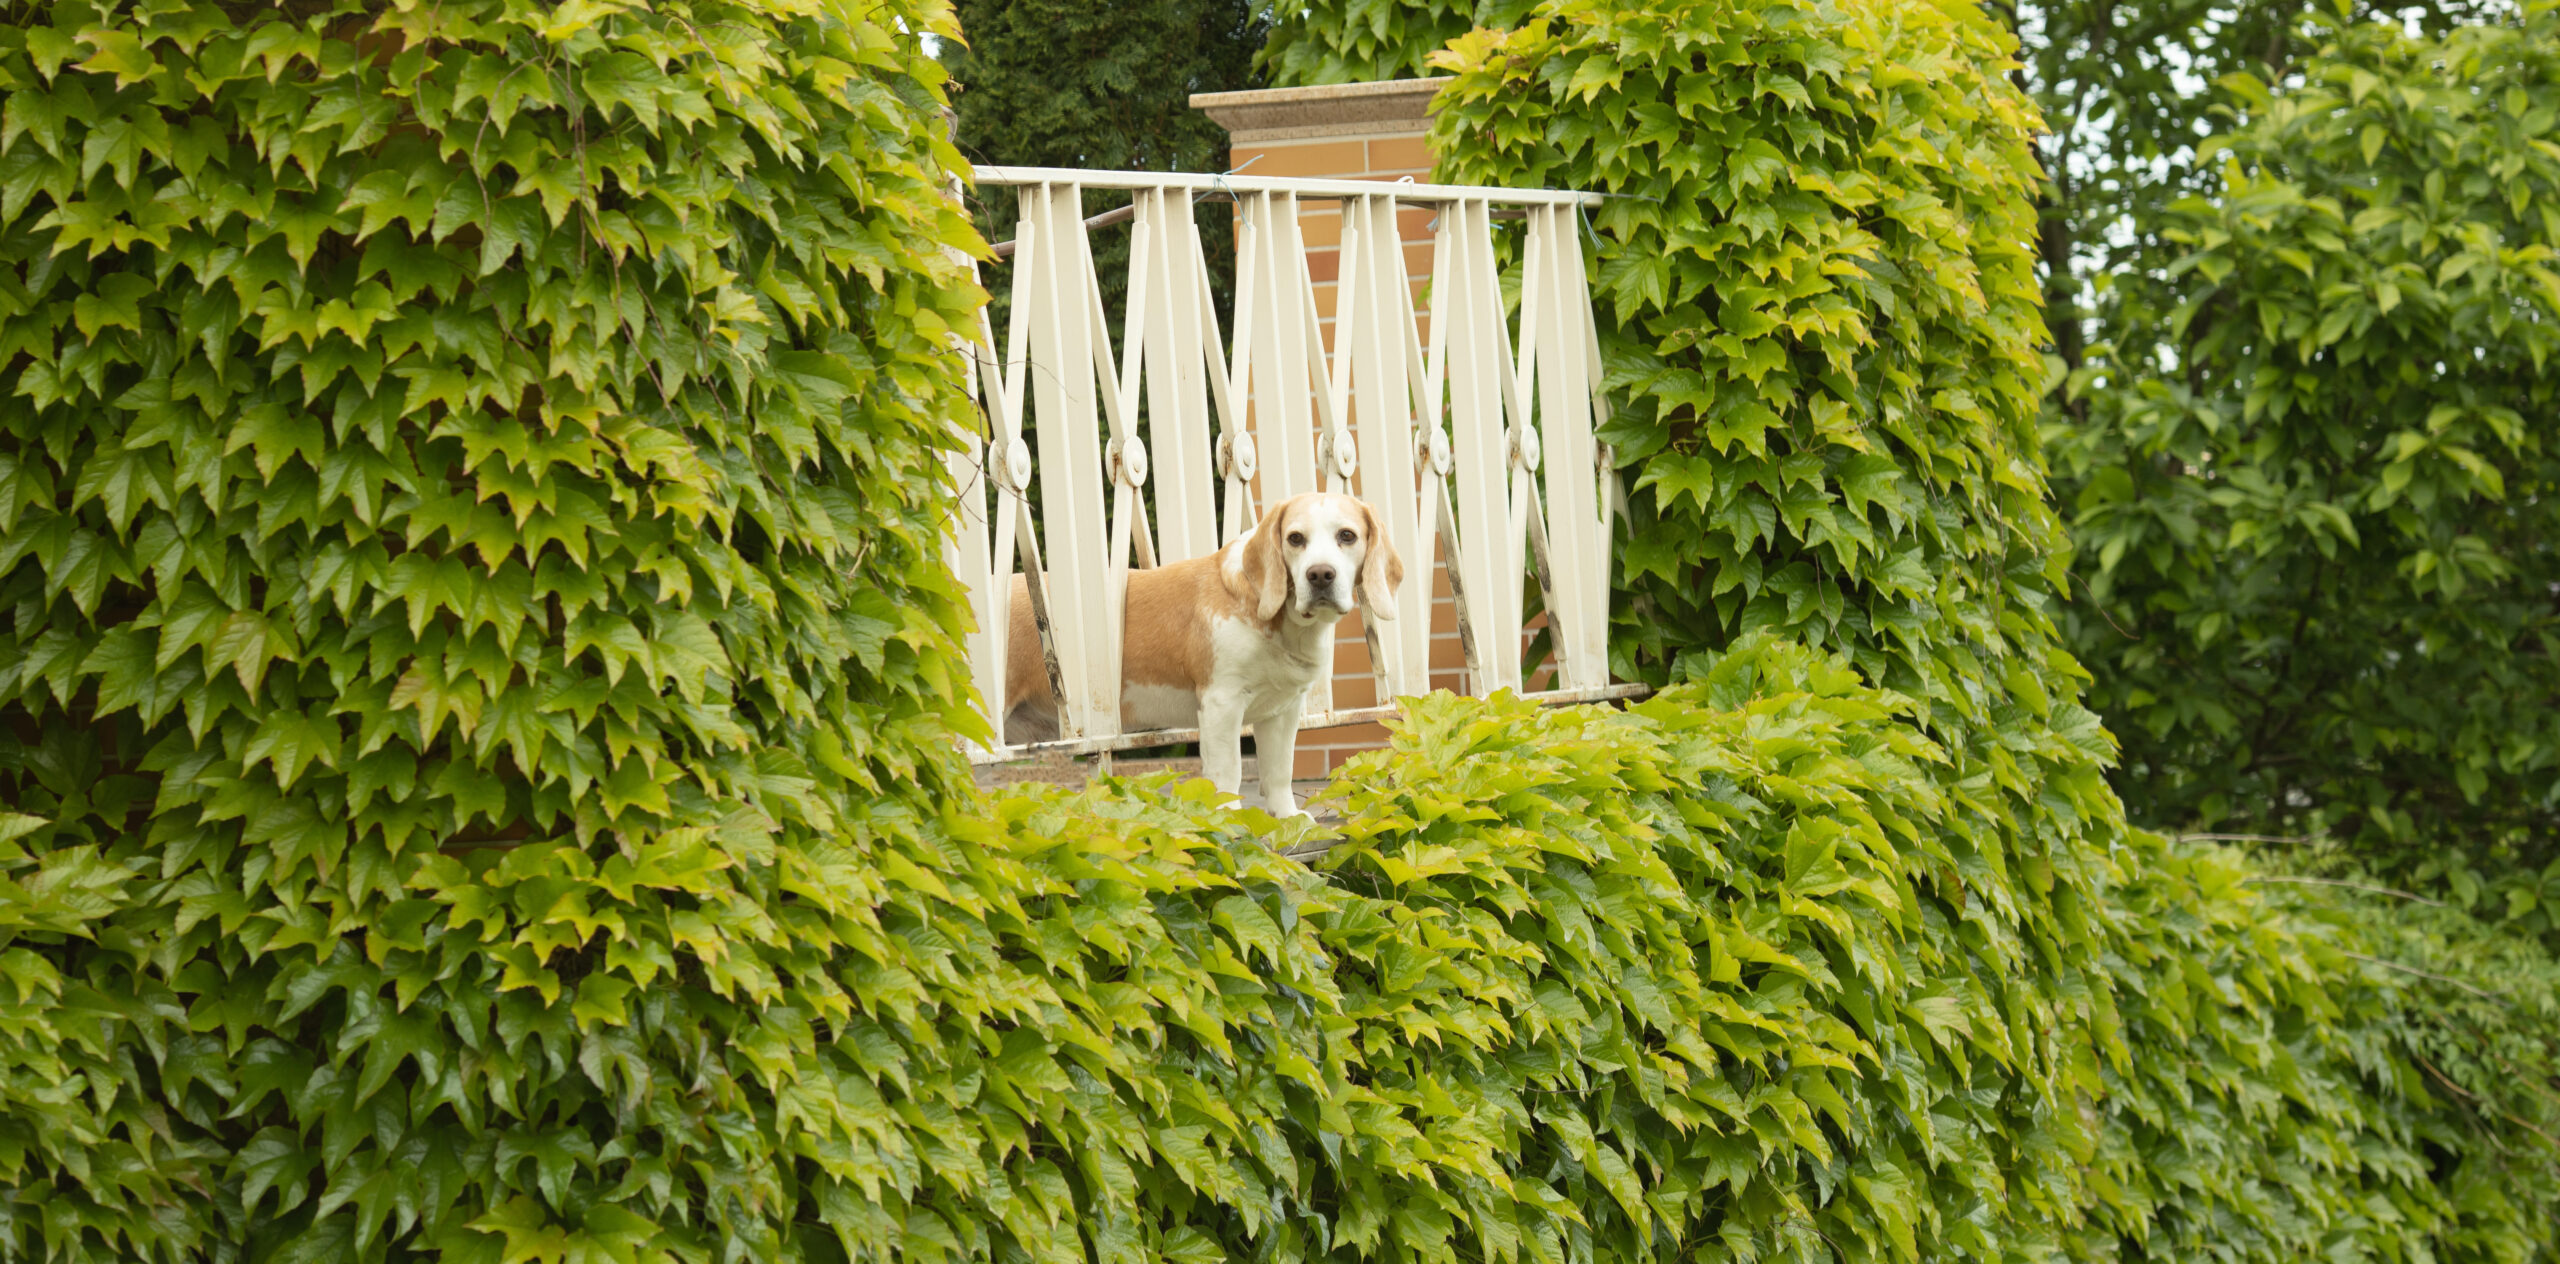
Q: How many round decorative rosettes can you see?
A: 6